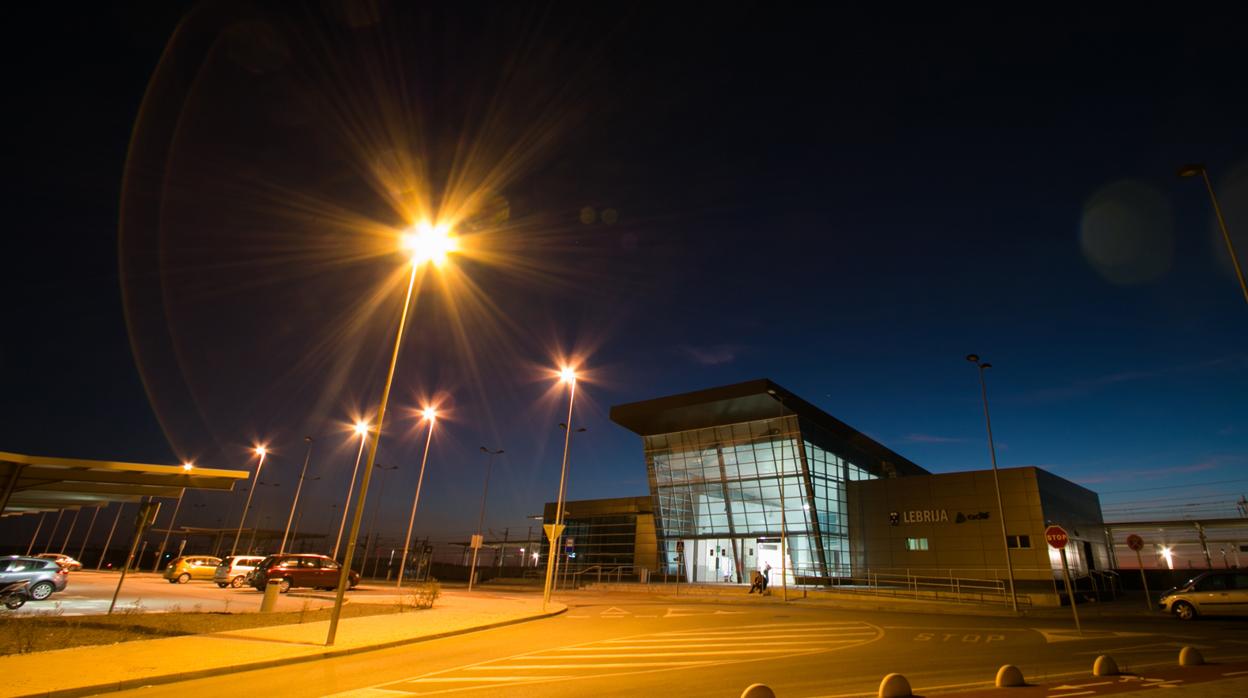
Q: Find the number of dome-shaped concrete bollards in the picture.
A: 5